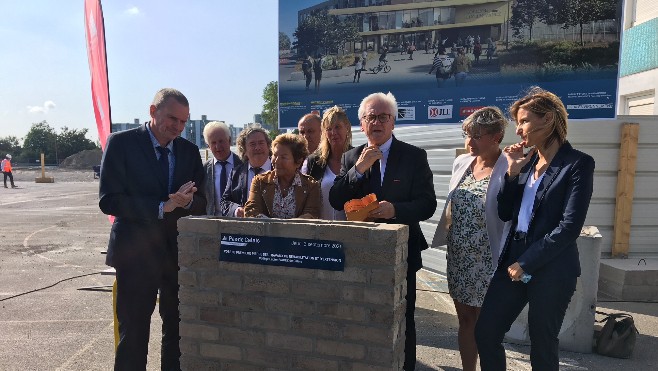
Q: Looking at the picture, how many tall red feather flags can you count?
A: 1